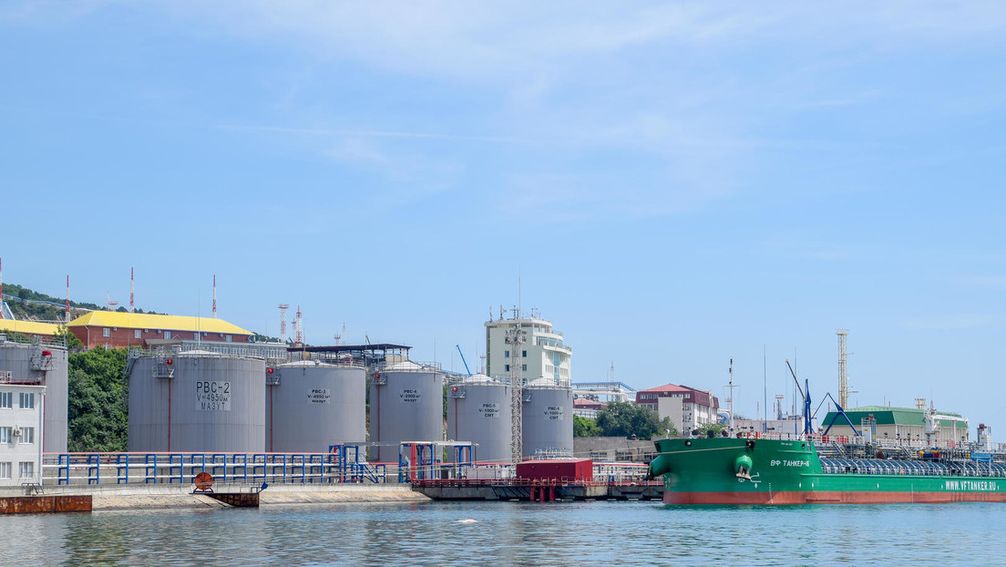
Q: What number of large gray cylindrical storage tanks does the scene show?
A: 6